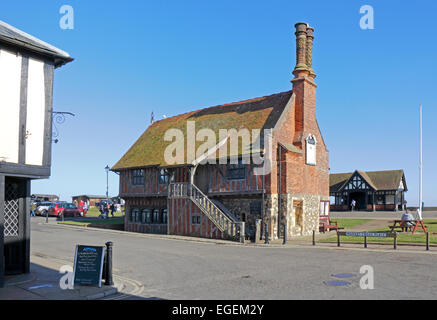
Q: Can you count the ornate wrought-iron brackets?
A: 1